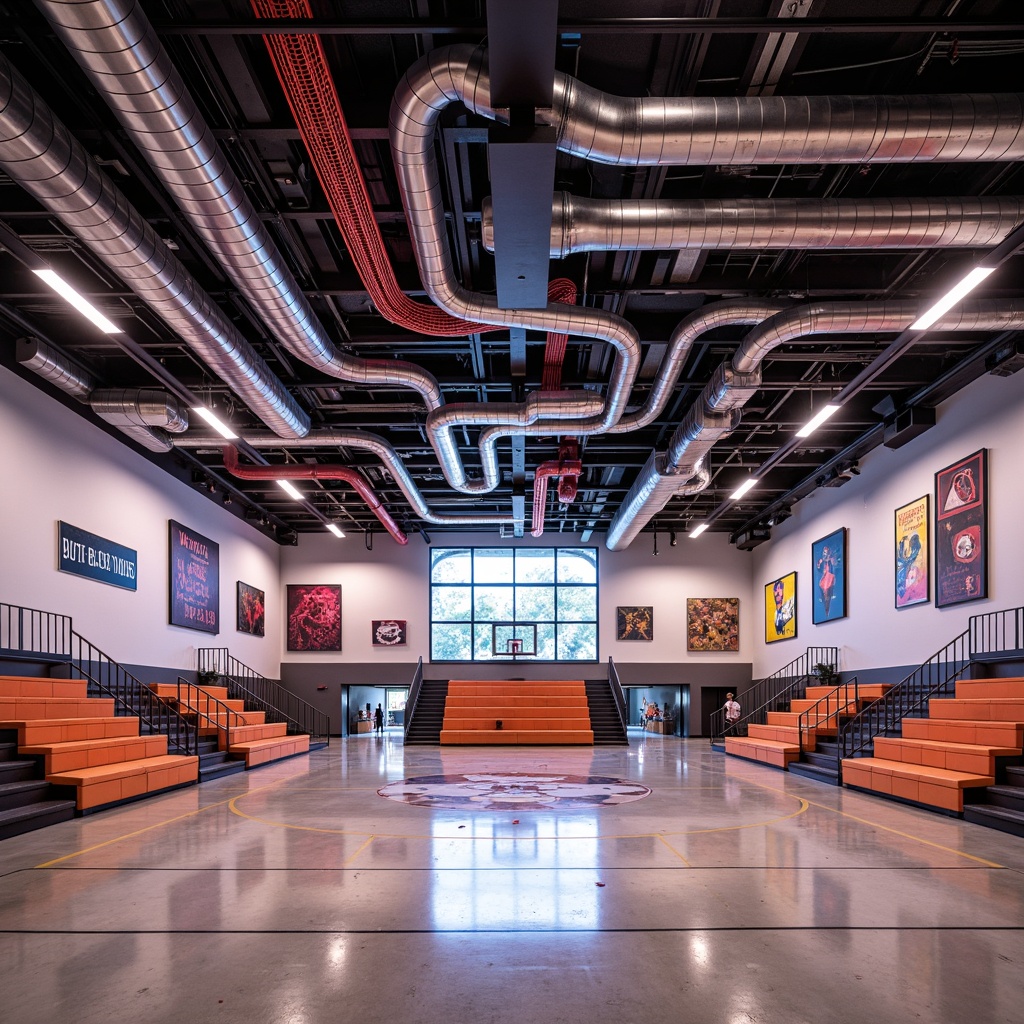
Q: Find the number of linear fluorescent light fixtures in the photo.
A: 8